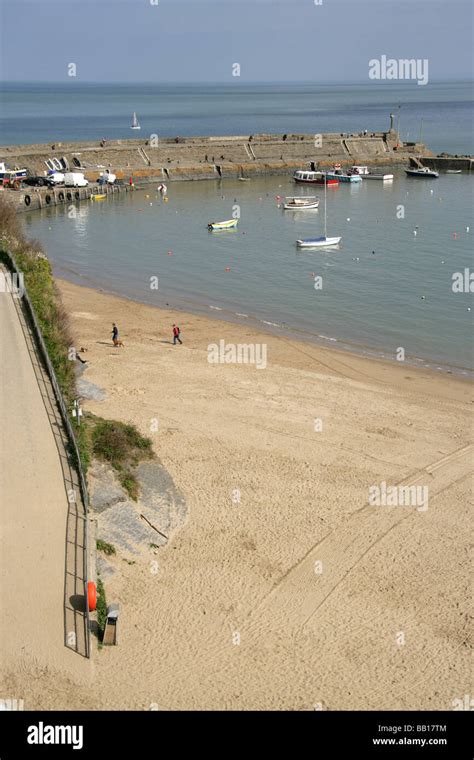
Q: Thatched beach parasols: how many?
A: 0